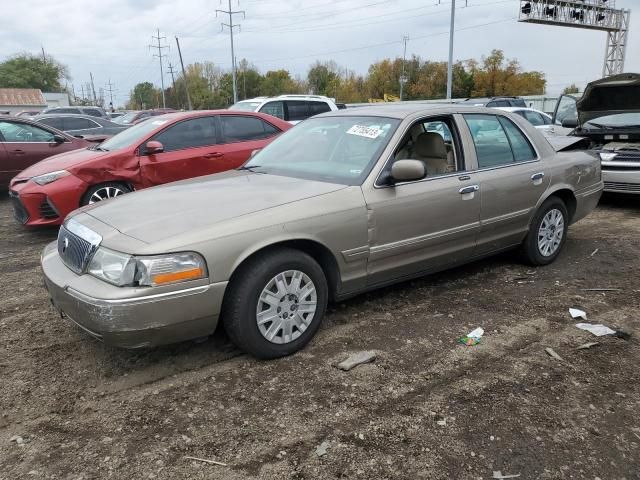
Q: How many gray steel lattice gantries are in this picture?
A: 1